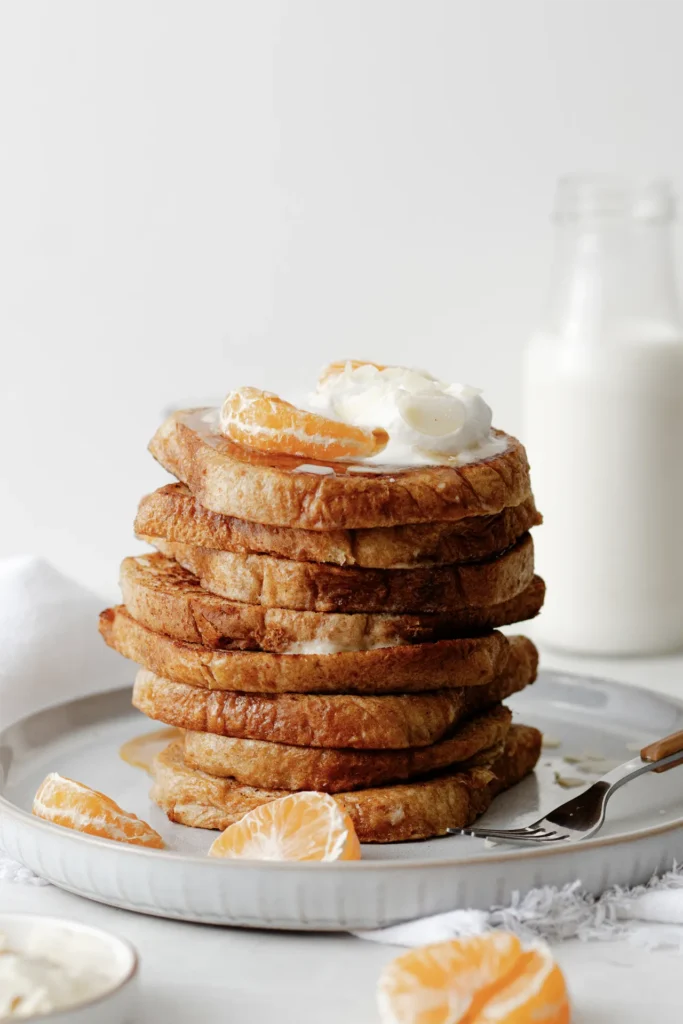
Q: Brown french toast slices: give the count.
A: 8